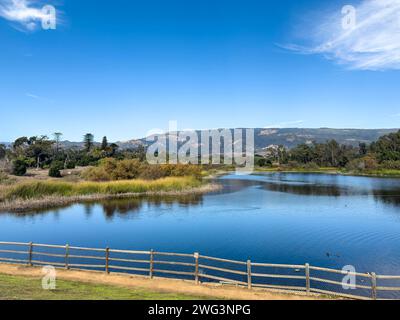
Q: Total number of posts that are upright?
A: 8